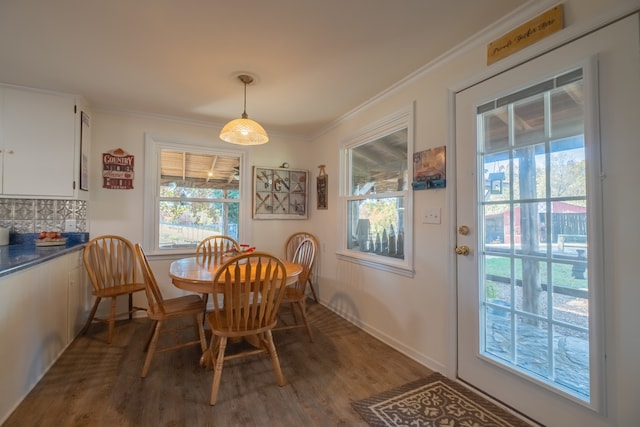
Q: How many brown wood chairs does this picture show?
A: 6